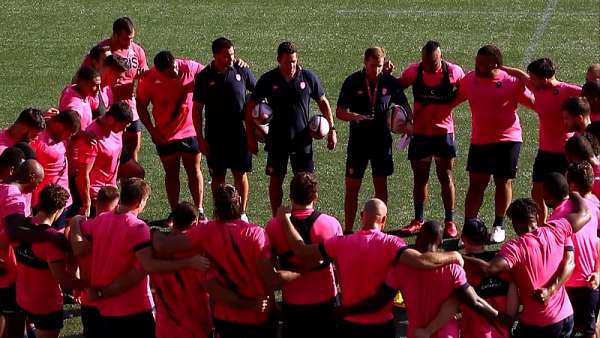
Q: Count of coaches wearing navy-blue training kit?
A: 3